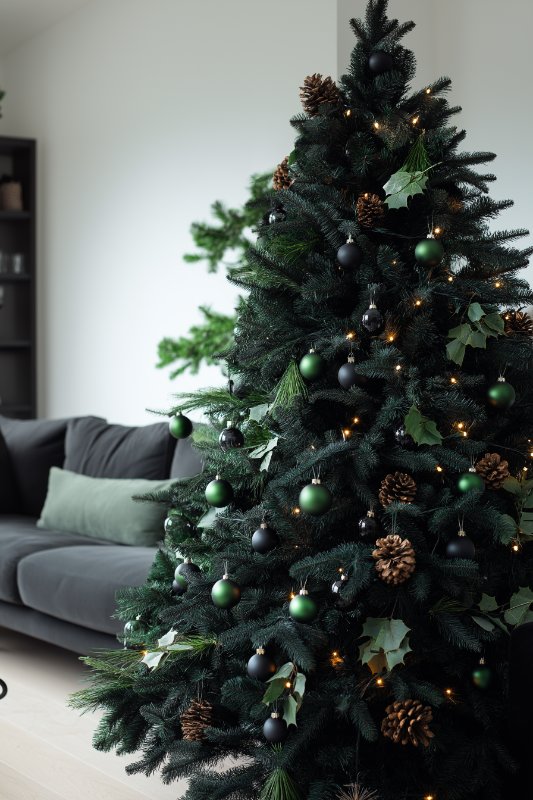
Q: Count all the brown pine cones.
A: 9